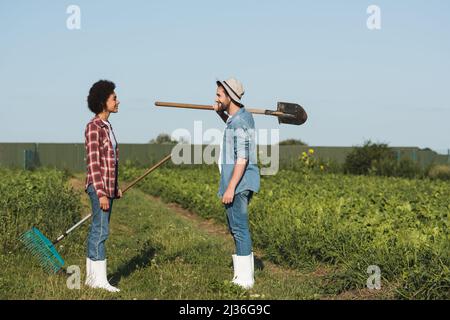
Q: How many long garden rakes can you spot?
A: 1